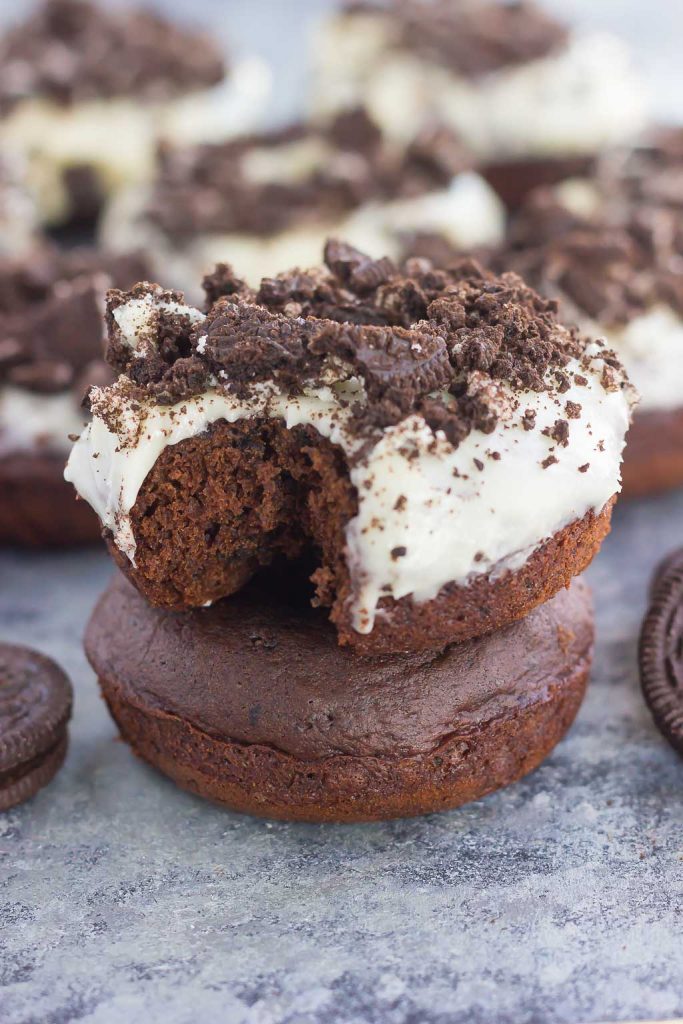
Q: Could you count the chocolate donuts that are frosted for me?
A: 6